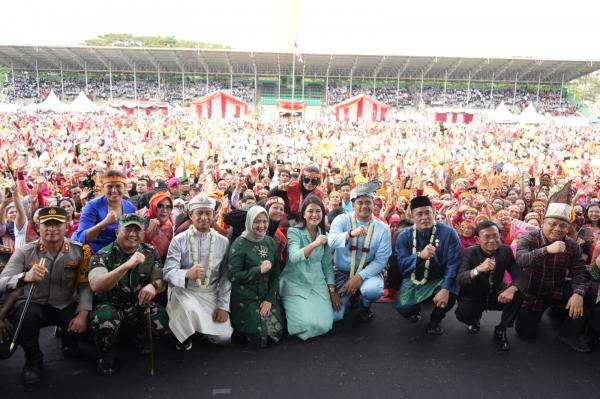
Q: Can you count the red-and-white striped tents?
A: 2